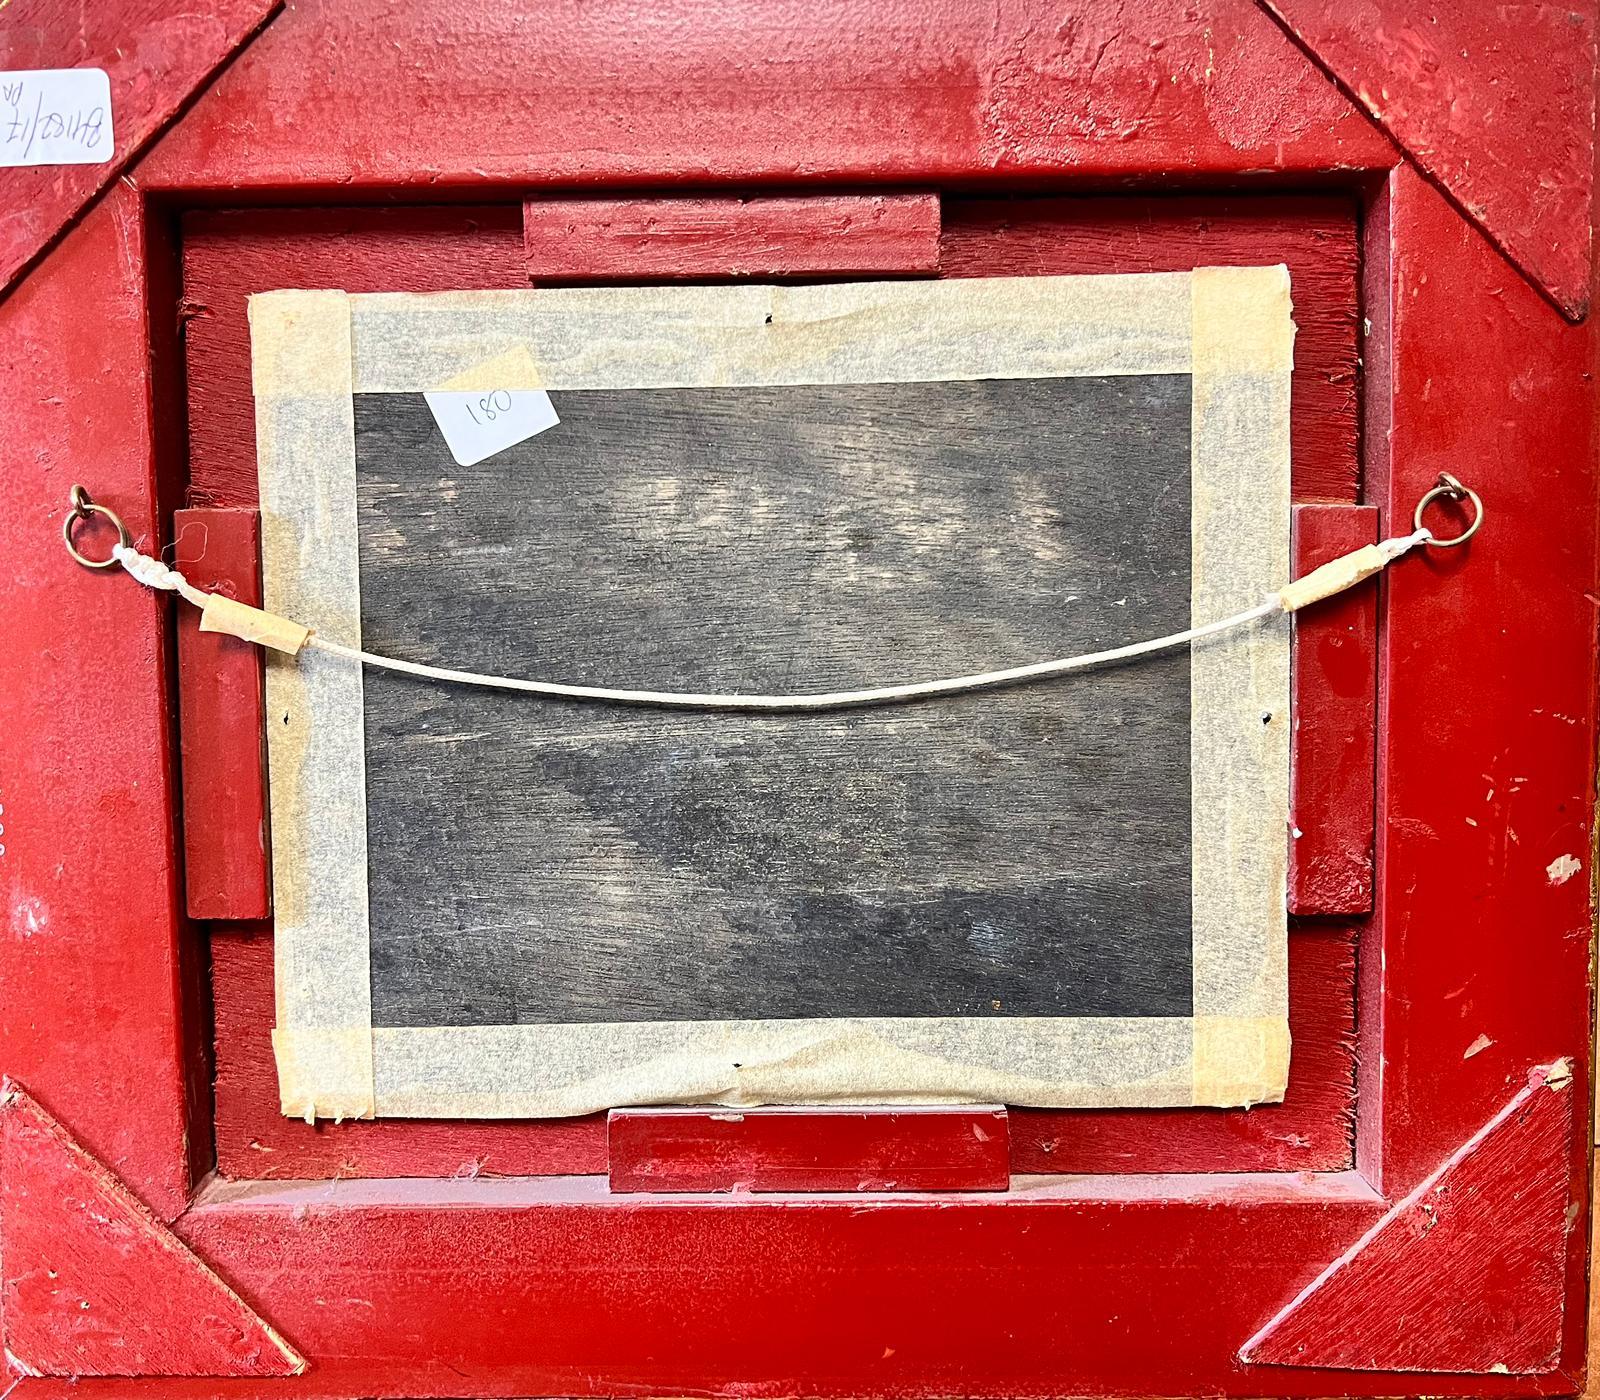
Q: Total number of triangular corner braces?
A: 4